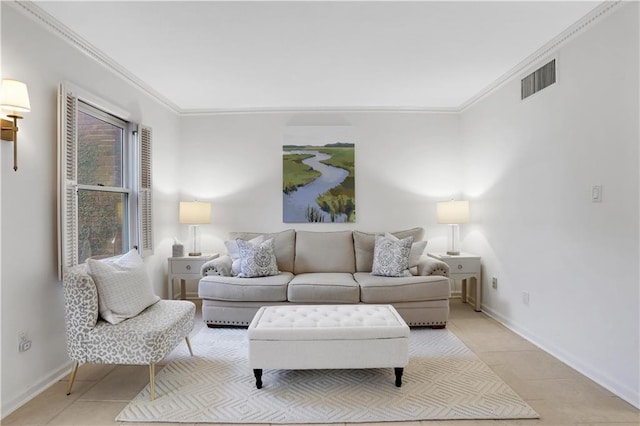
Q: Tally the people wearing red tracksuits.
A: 0